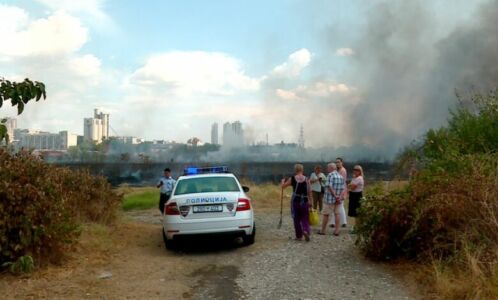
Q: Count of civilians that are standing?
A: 5